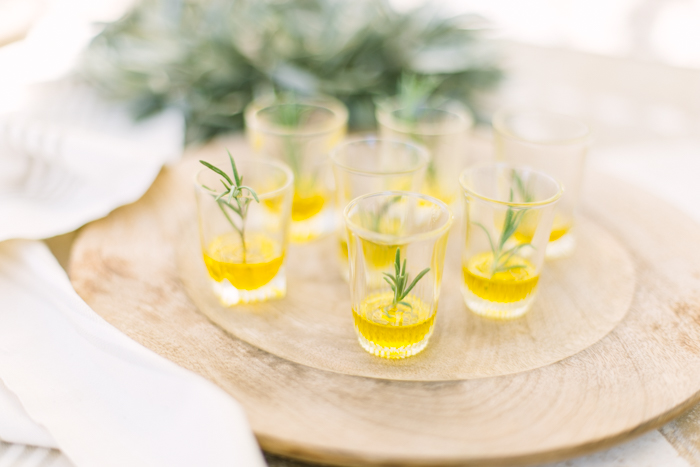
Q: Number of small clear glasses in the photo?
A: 7